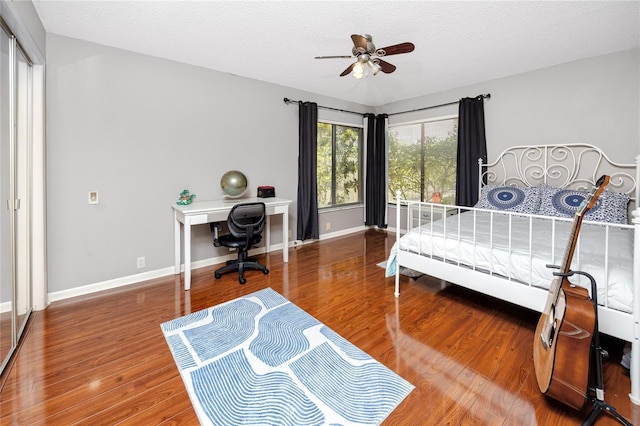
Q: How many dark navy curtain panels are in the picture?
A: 4